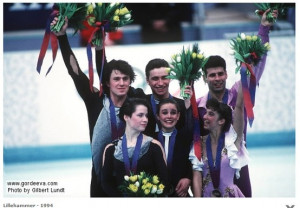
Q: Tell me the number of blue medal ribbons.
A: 6